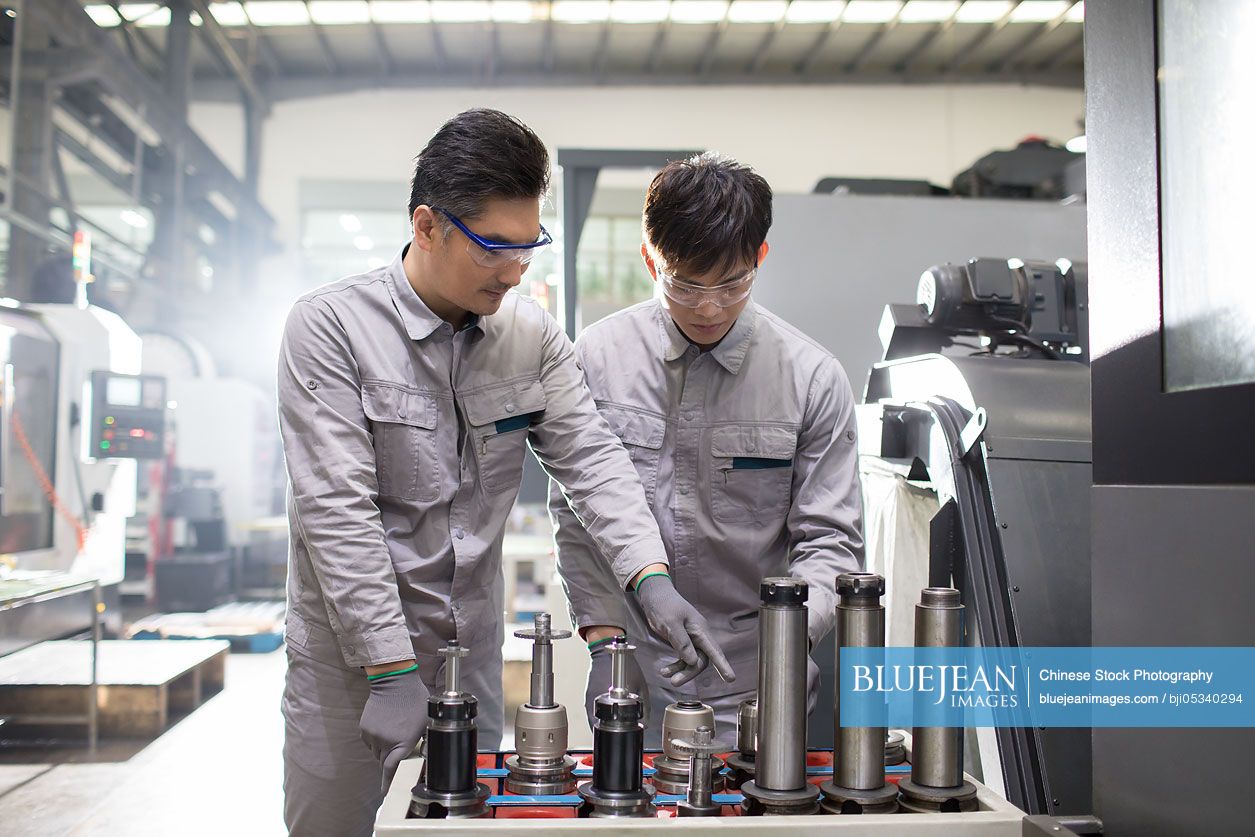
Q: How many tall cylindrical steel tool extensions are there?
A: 3